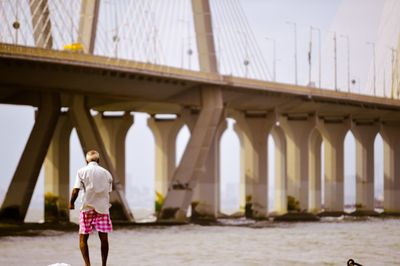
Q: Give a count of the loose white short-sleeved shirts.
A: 1